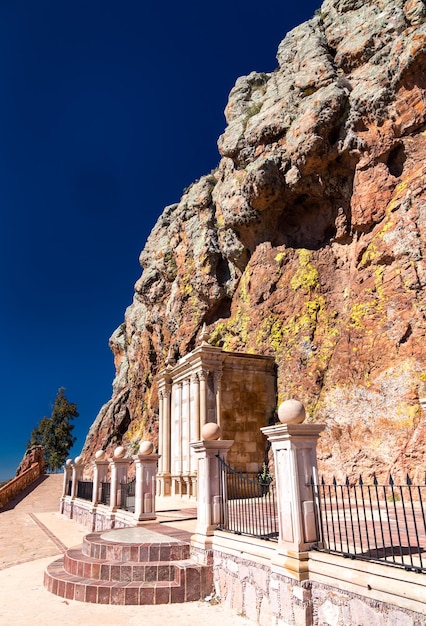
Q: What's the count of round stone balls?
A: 7